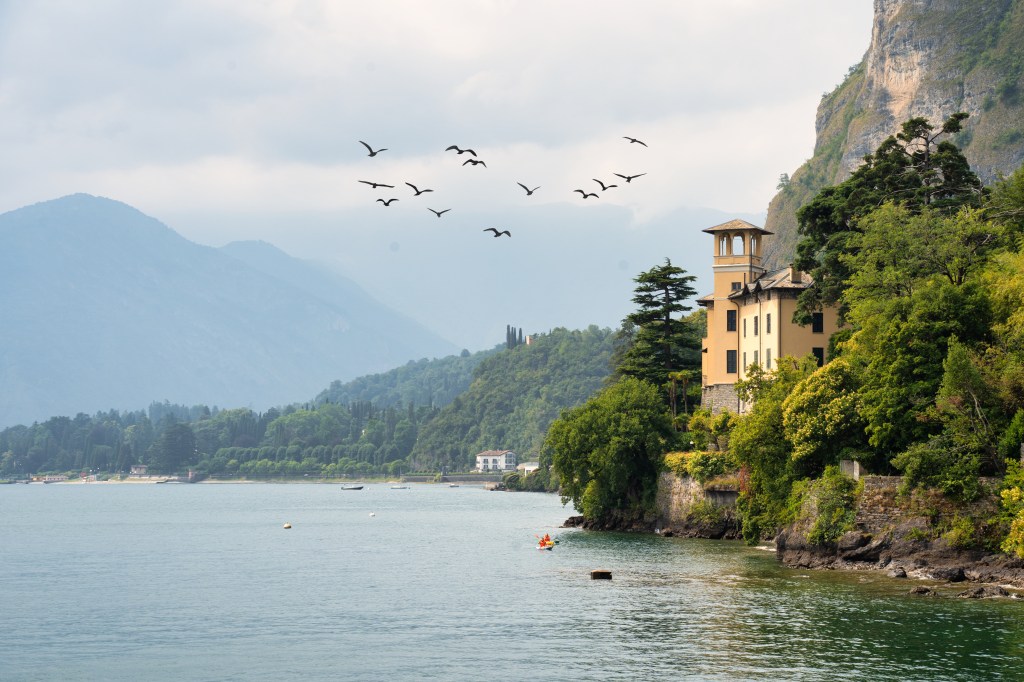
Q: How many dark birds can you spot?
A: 13